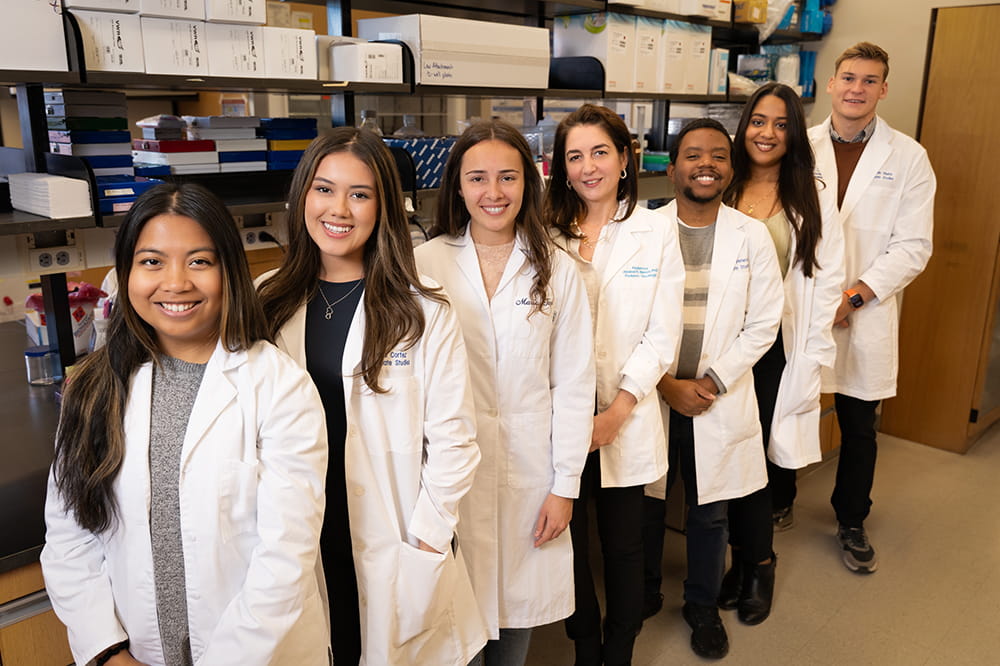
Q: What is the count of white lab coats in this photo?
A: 7